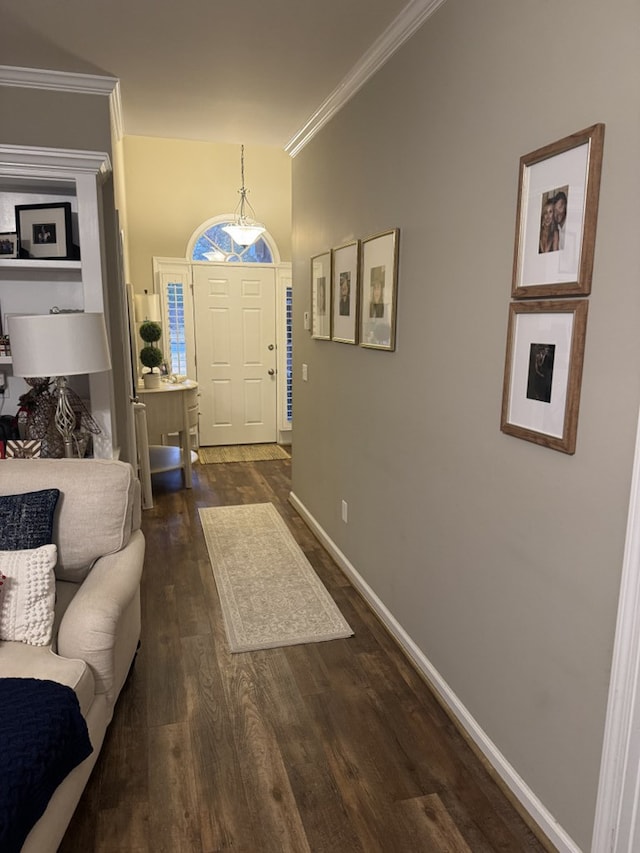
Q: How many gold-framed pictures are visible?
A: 3